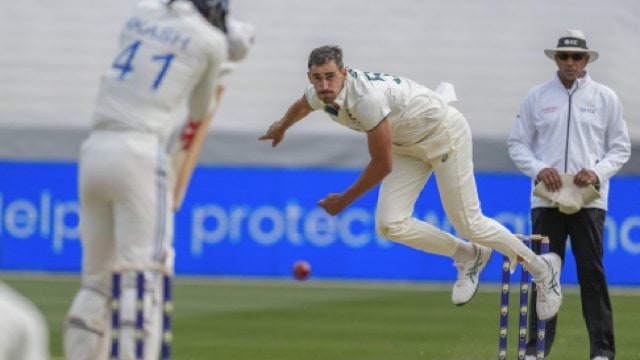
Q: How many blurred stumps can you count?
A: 3